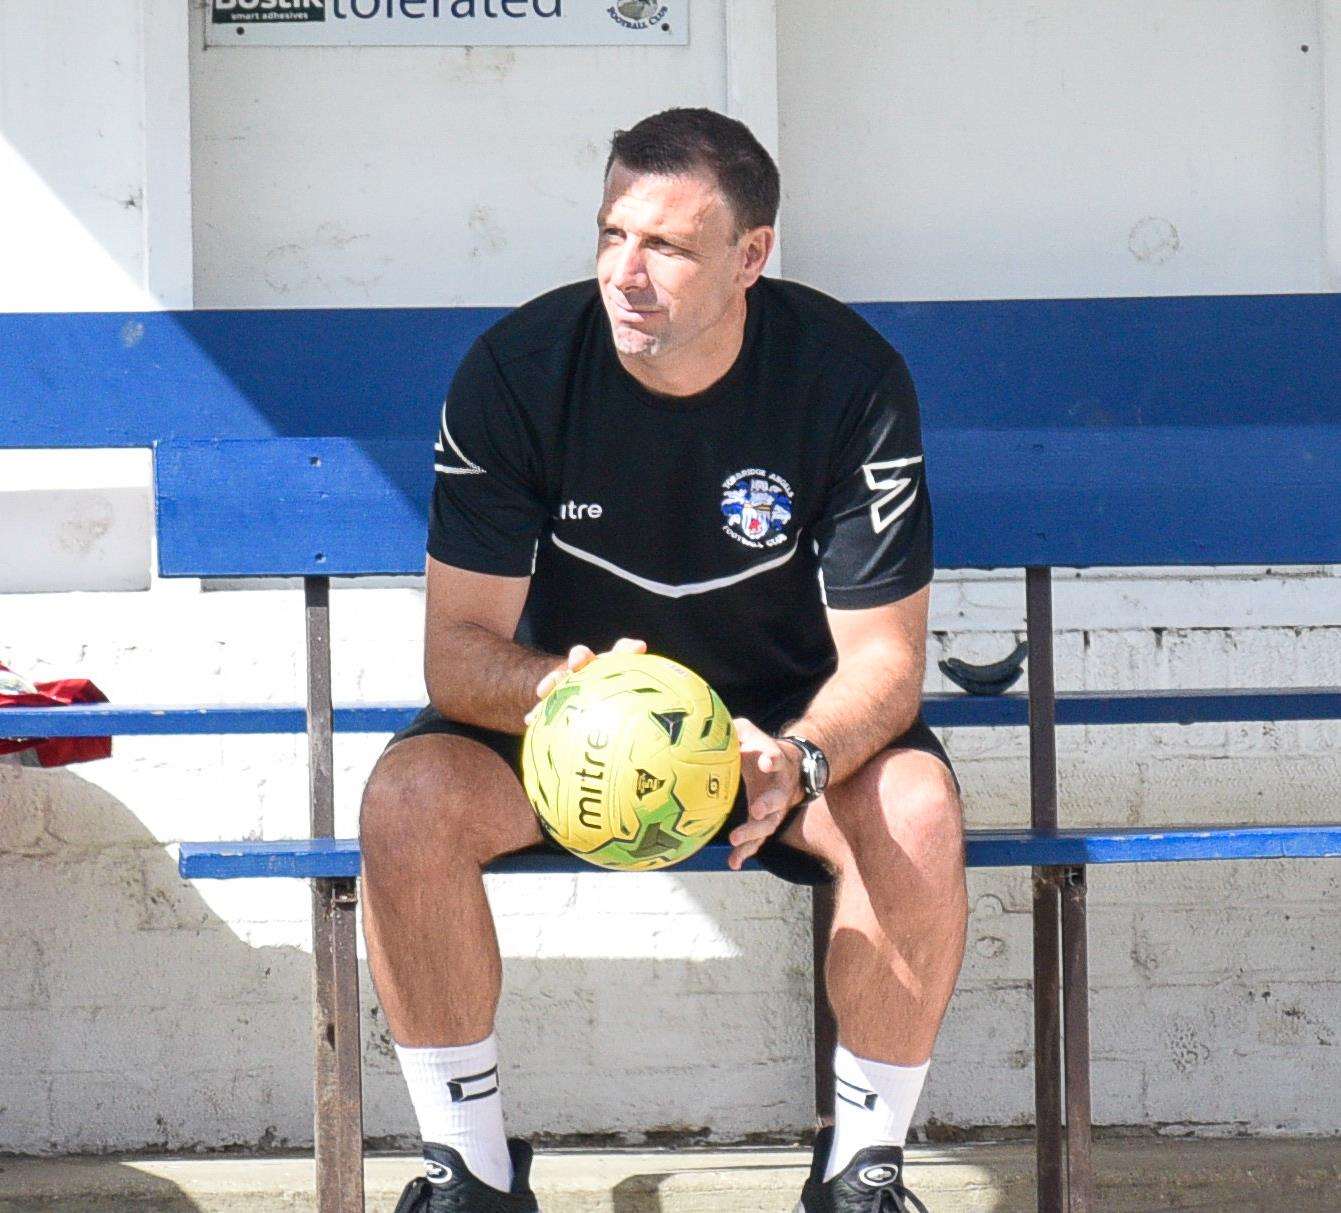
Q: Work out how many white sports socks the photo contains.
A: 2